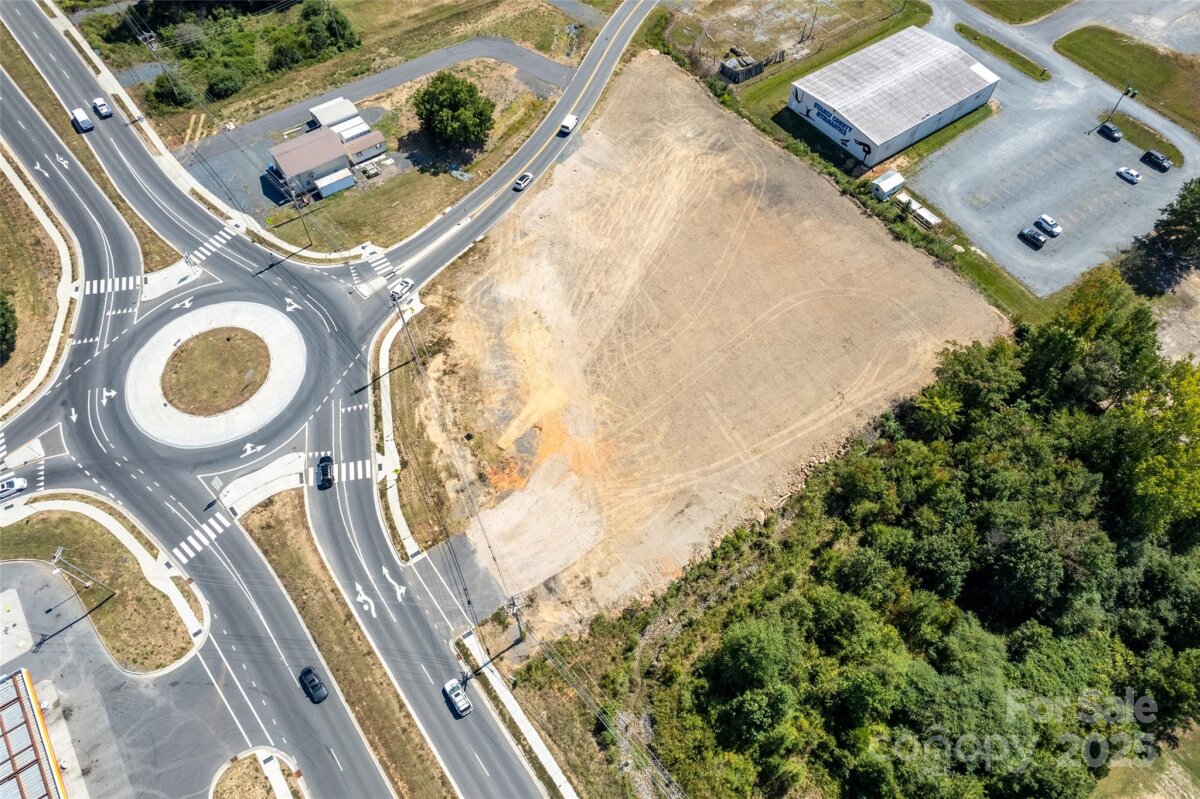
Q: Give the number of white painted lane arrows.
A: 9